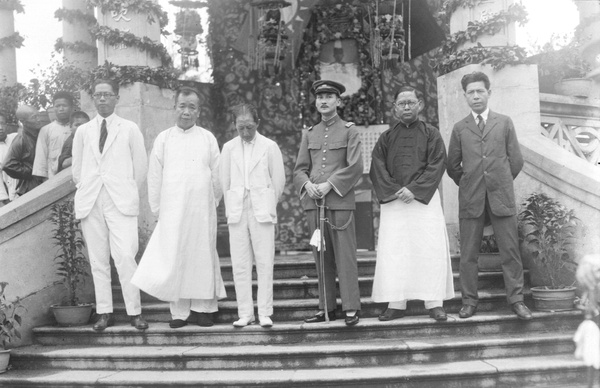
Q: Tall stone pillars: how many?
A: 4